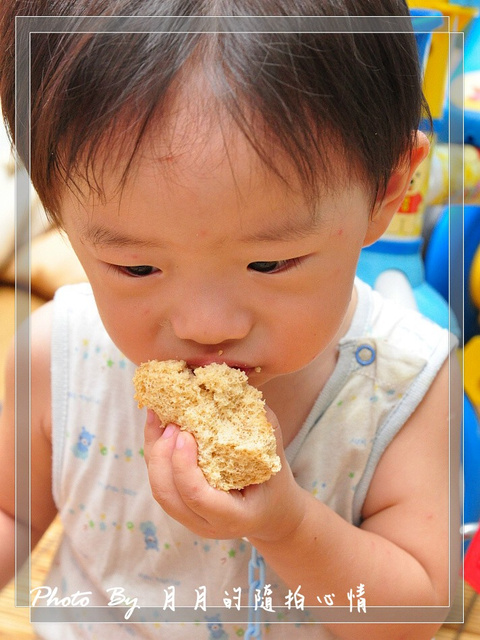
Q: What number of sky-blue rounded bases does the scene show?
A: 1